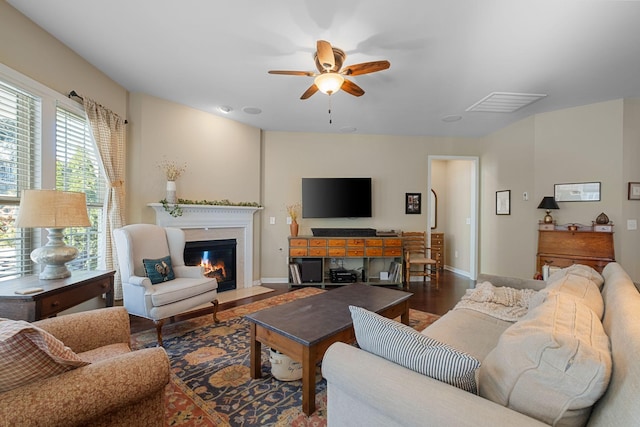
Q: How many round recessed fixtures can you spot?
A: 4